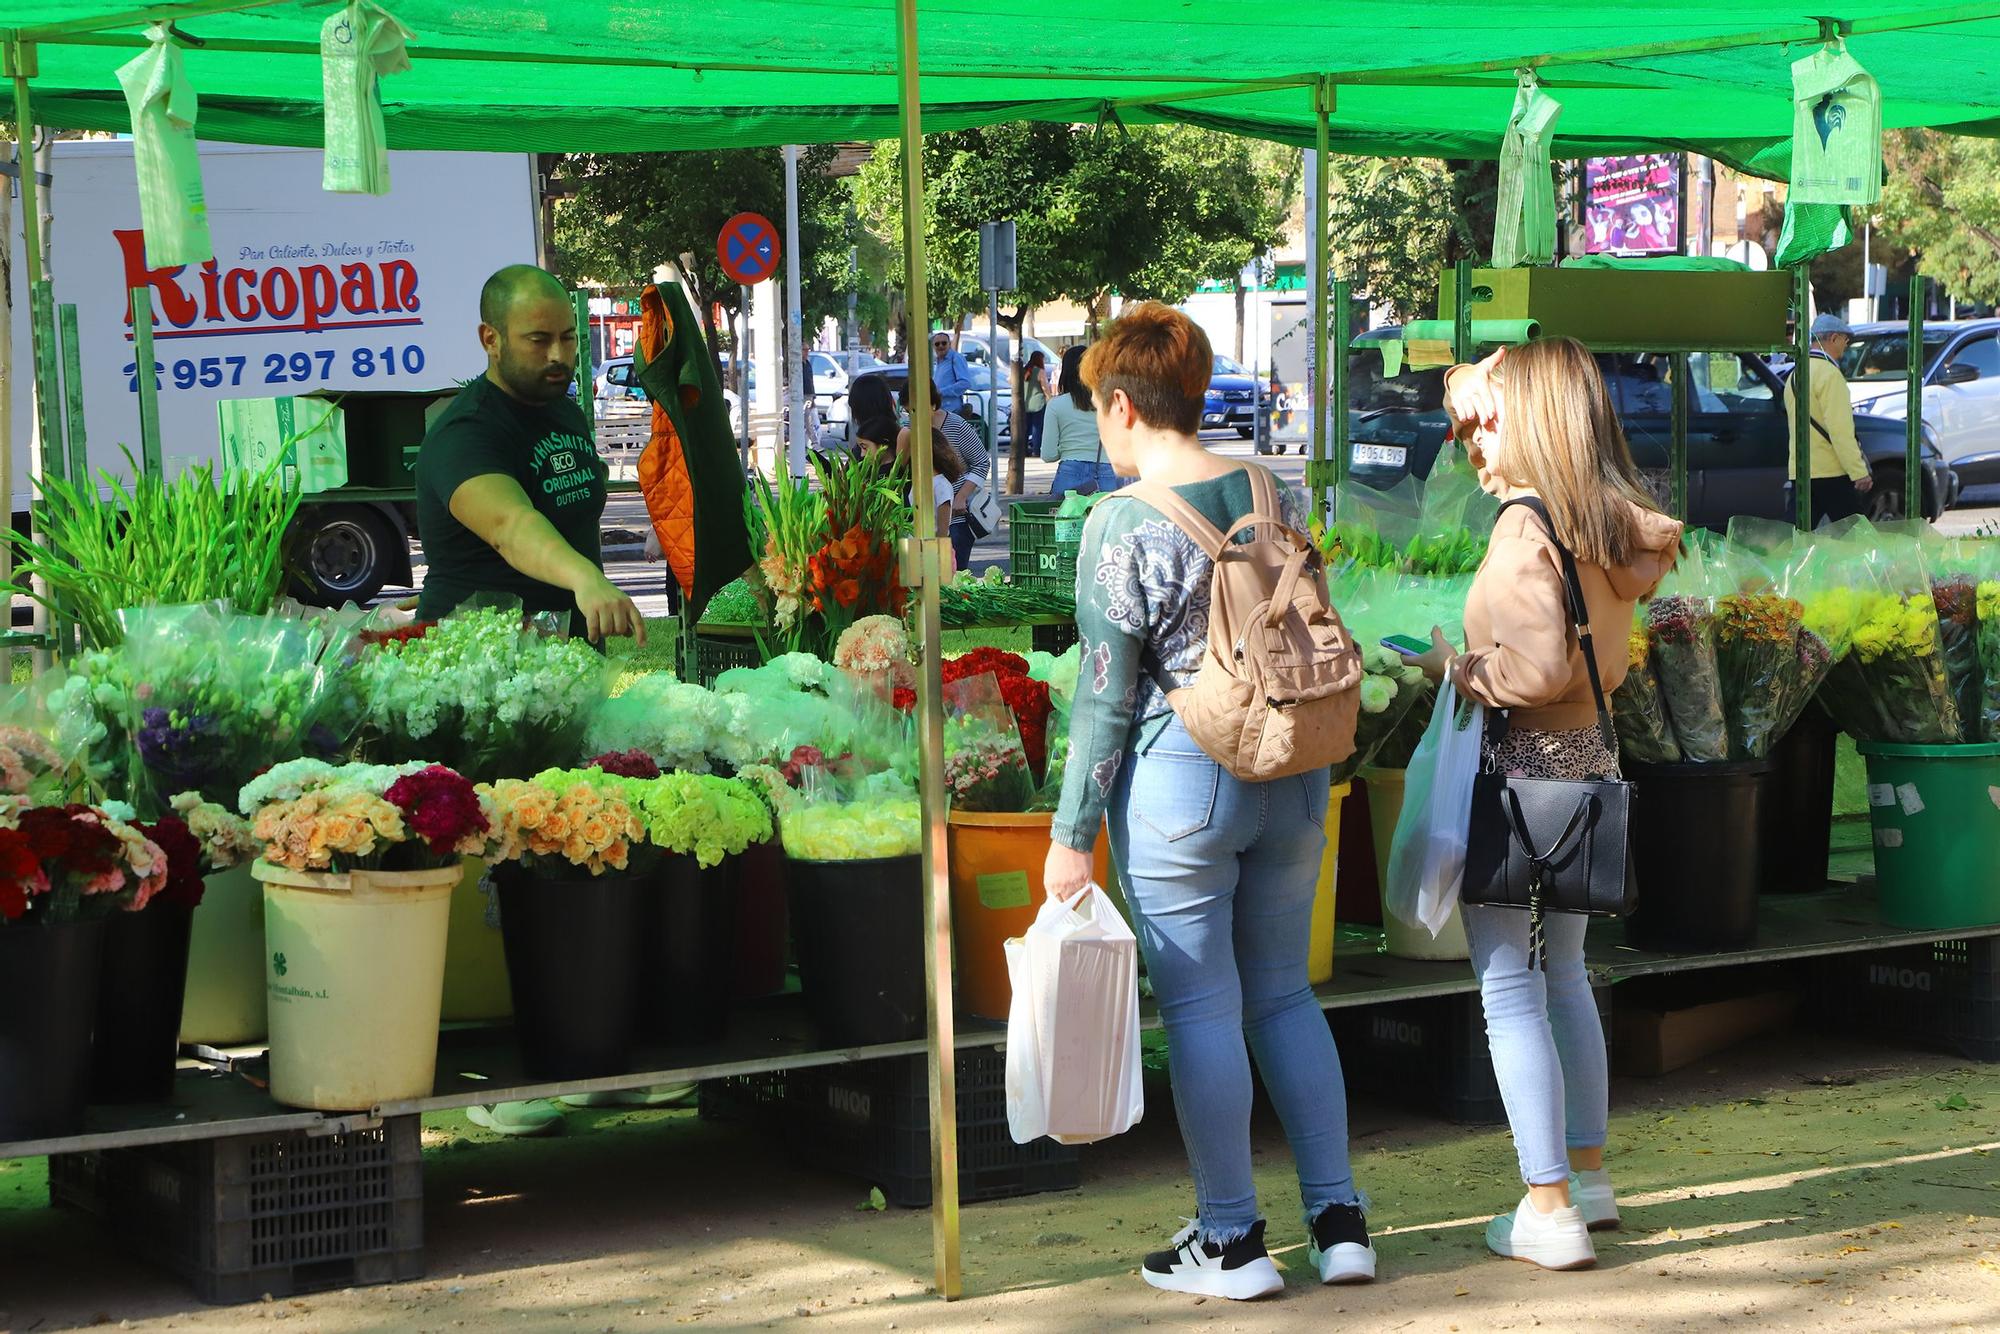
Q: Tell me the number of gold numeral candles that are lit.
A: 0